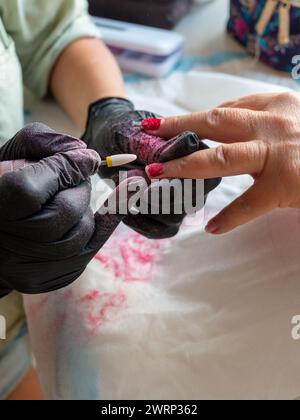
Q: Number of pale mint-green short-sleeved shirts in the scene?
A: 1